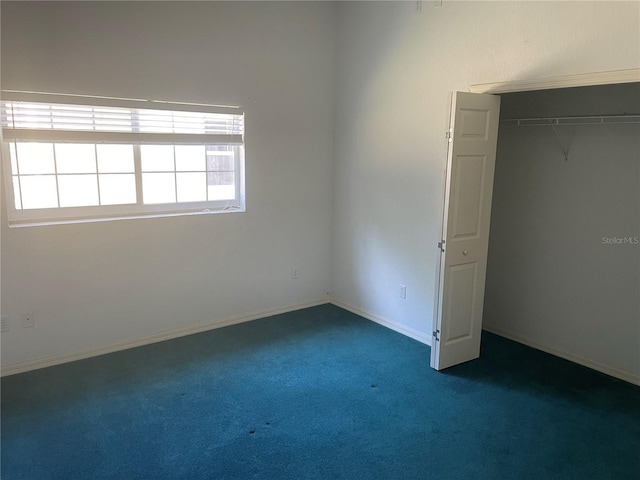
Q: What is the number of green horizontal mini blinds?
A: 0